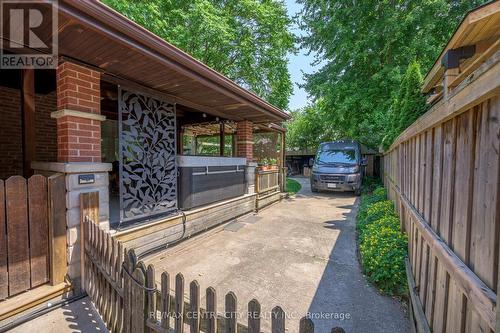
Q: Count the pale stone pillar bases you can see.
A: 2